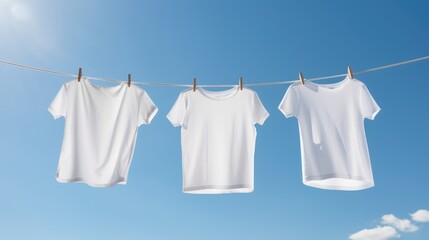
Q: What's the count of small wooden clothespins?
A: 6